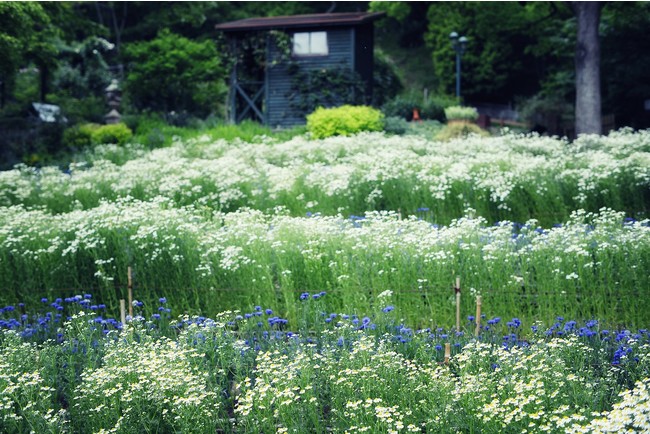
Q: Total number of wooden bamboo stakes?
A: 5